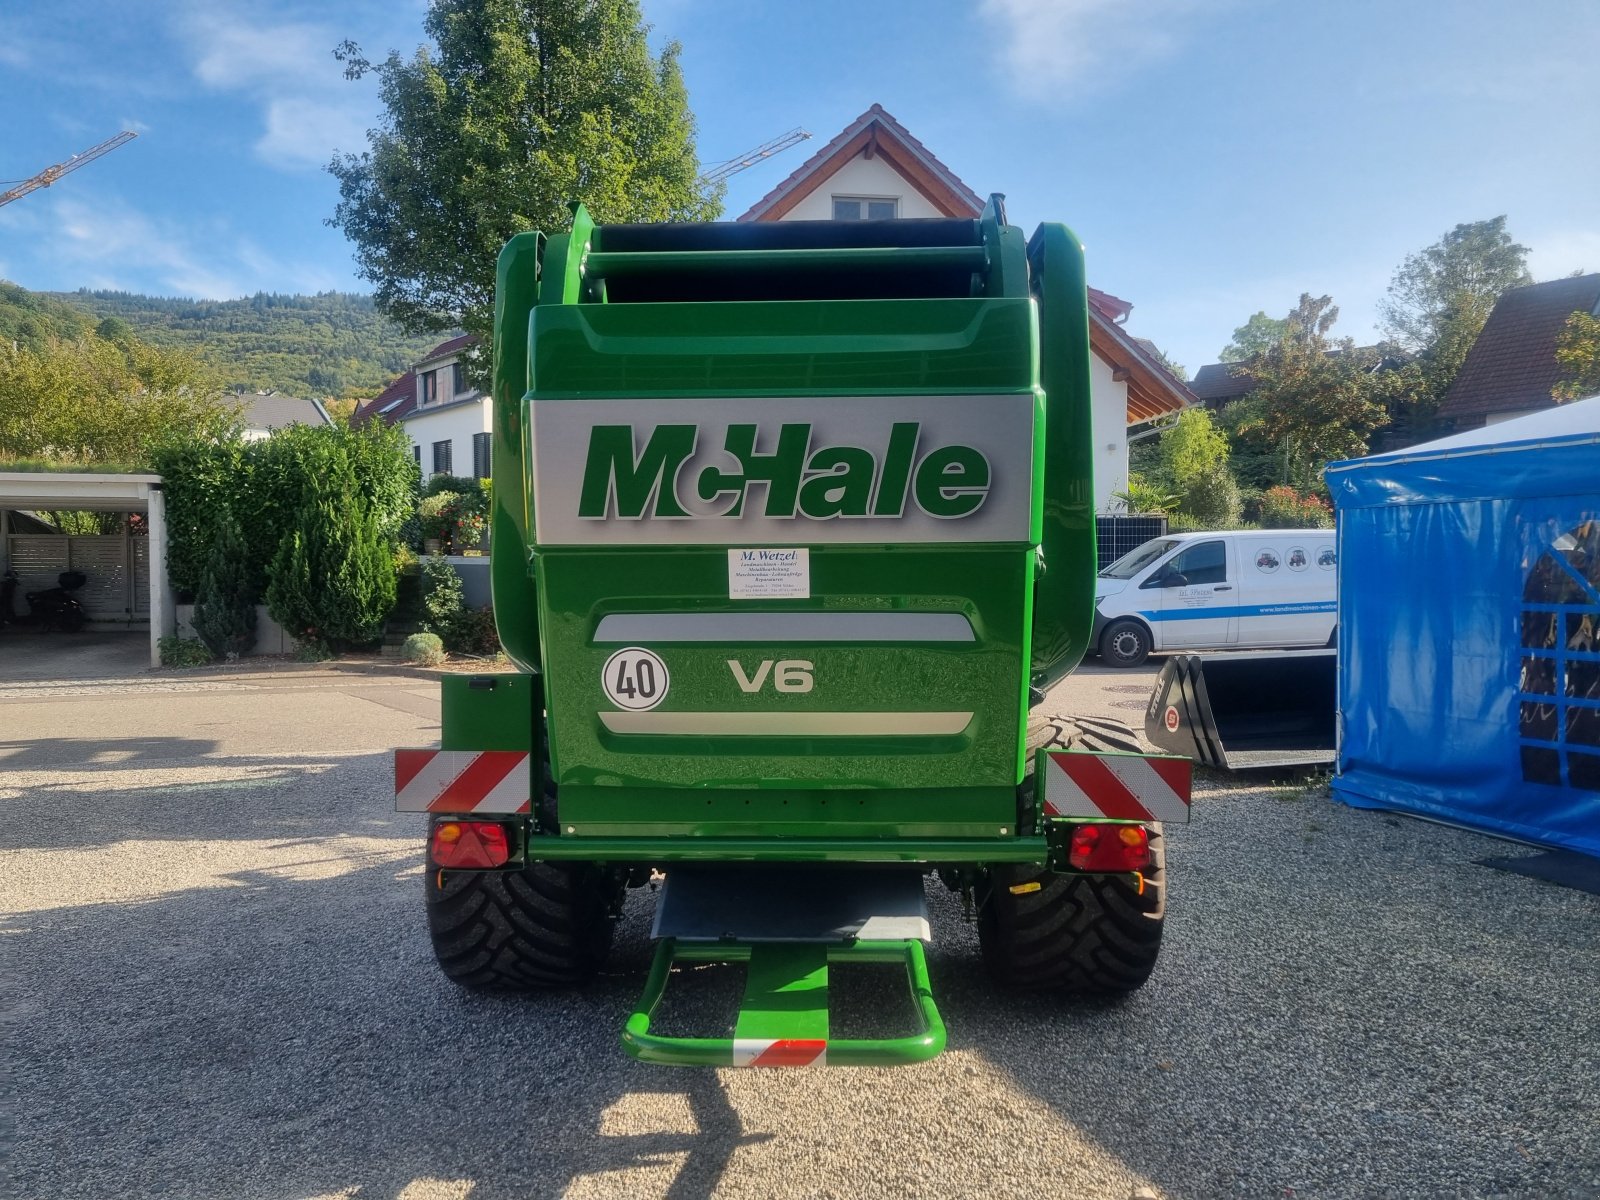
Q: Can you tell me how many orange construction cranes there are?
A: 2